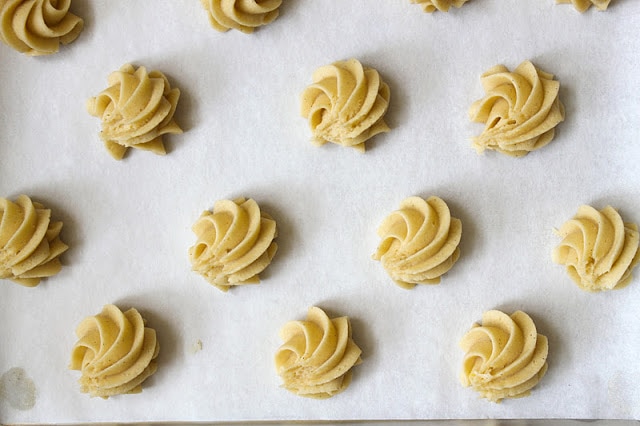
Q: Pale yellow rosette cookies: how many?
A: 14